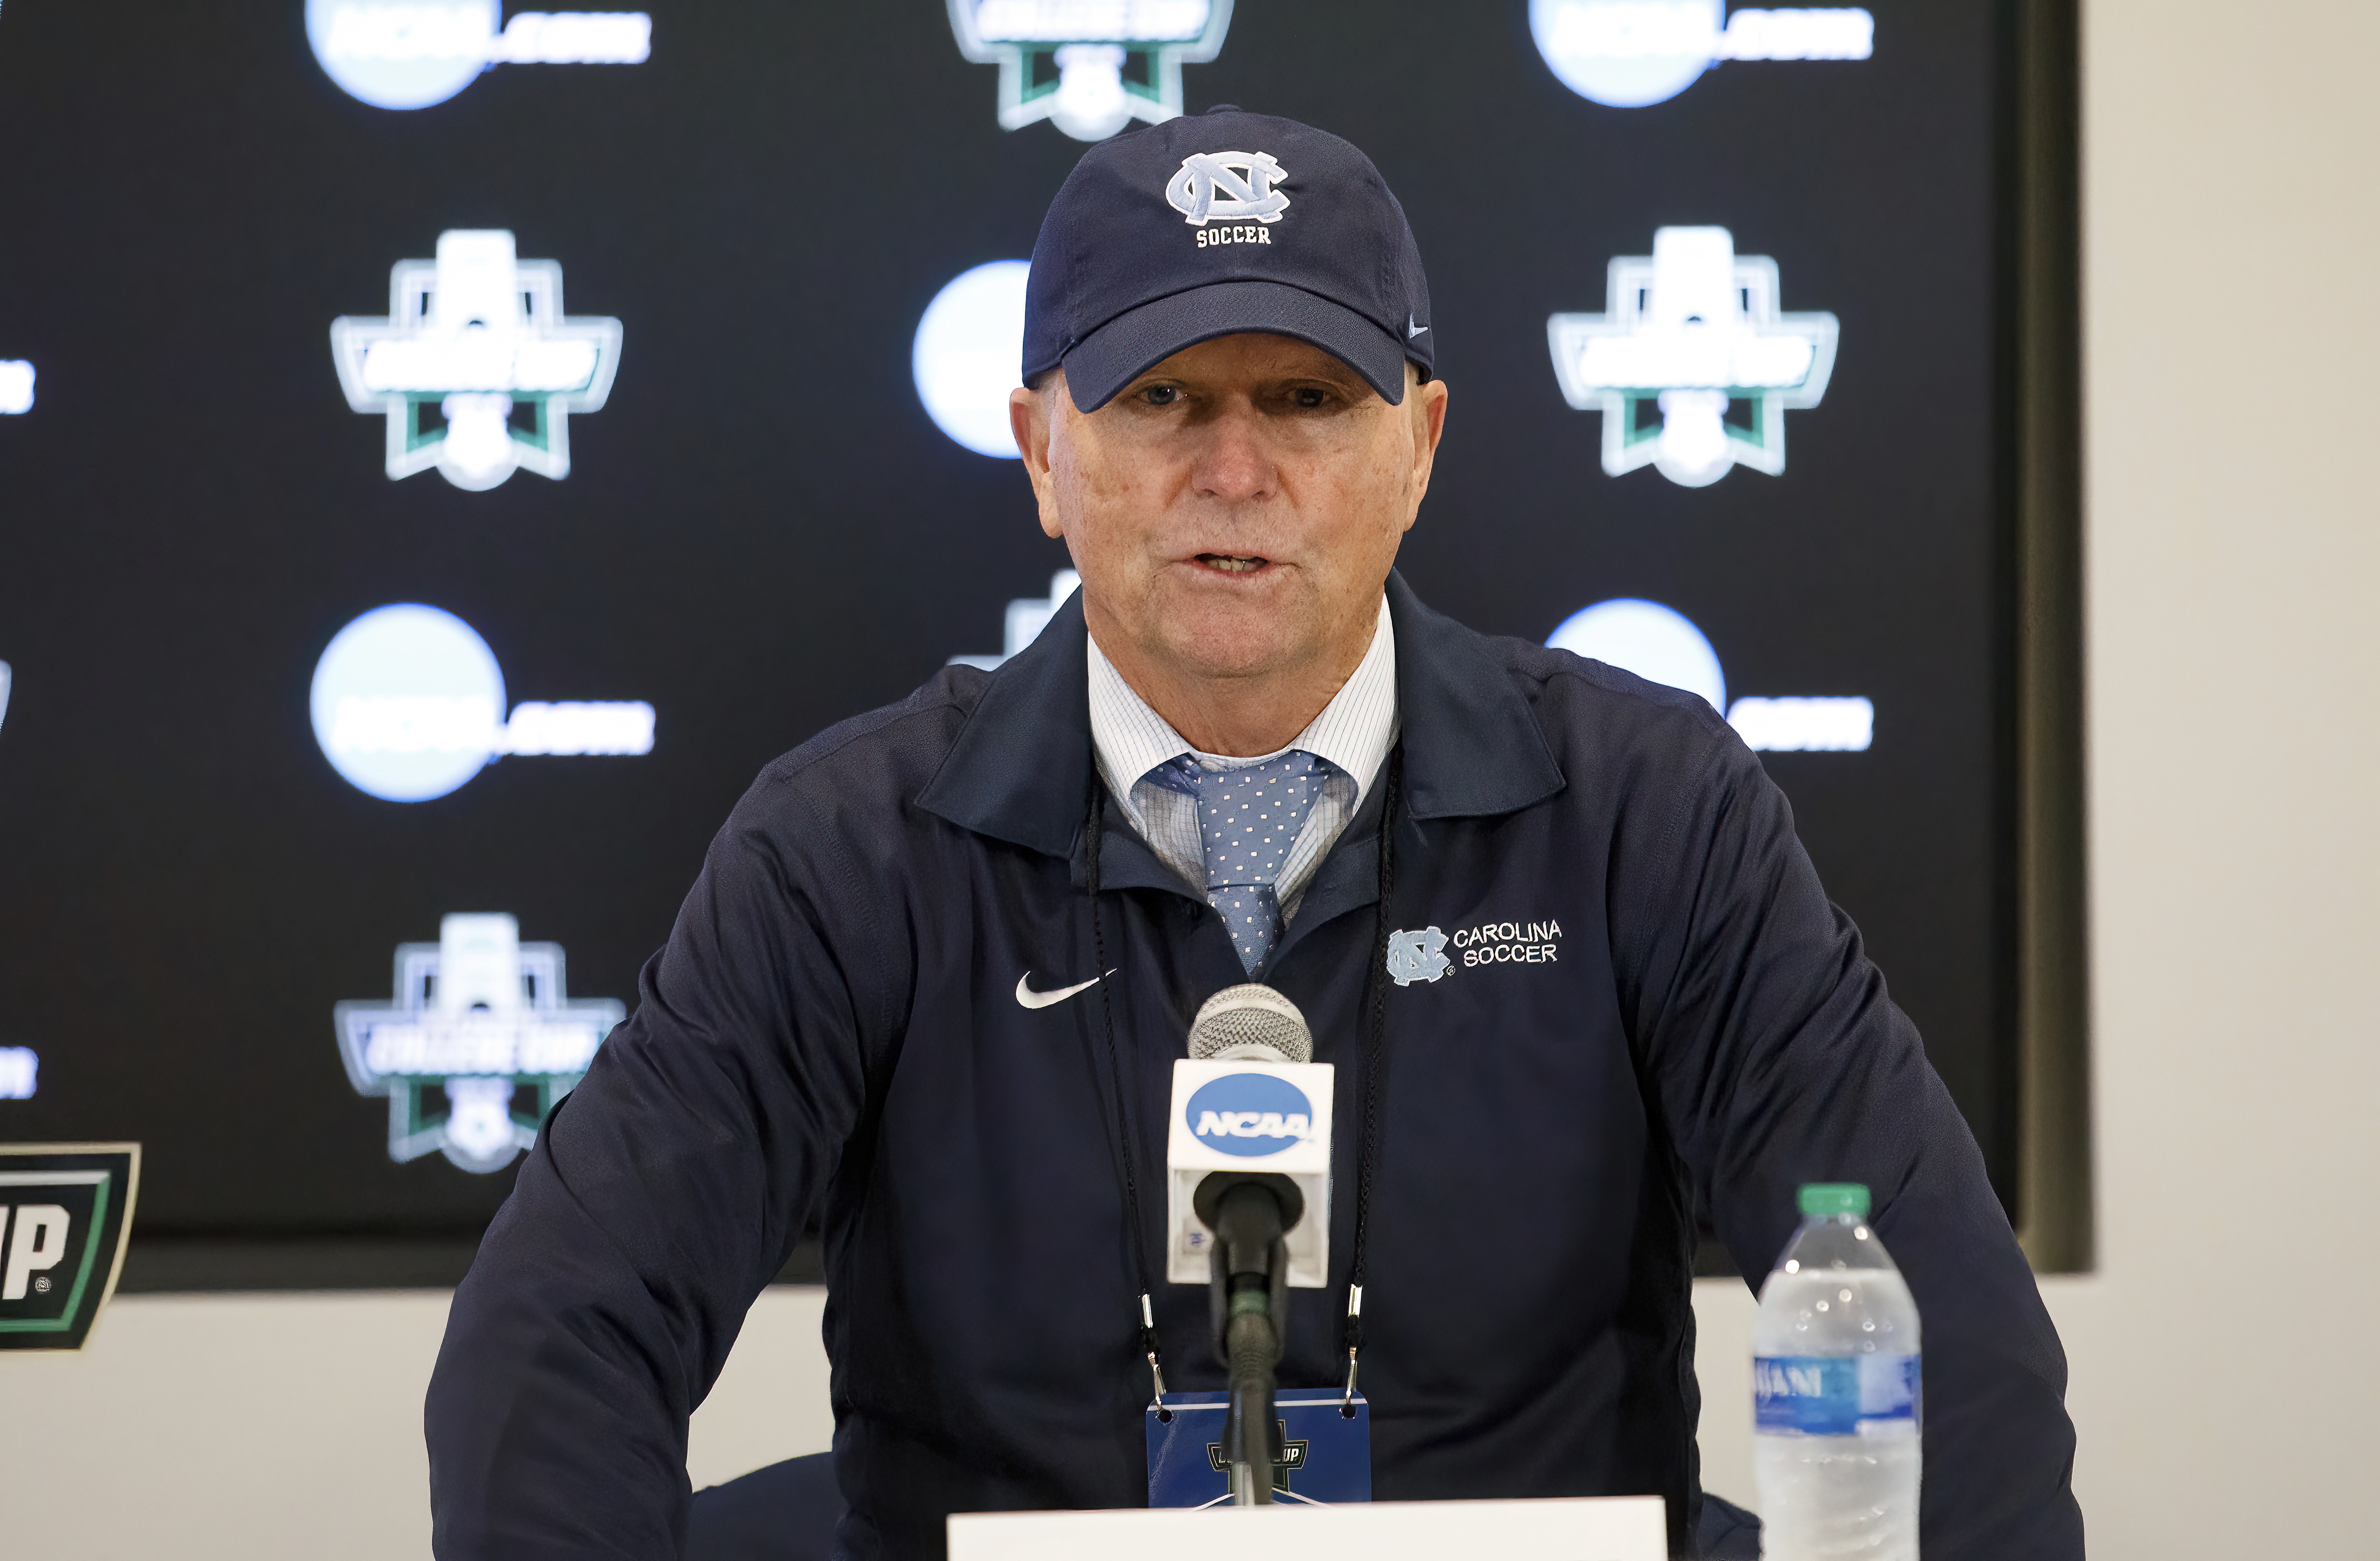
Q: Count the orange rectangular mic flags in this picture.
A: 0